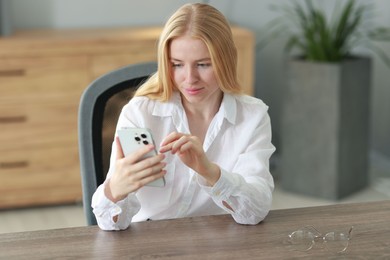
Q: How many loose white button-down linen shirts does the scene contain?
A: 1